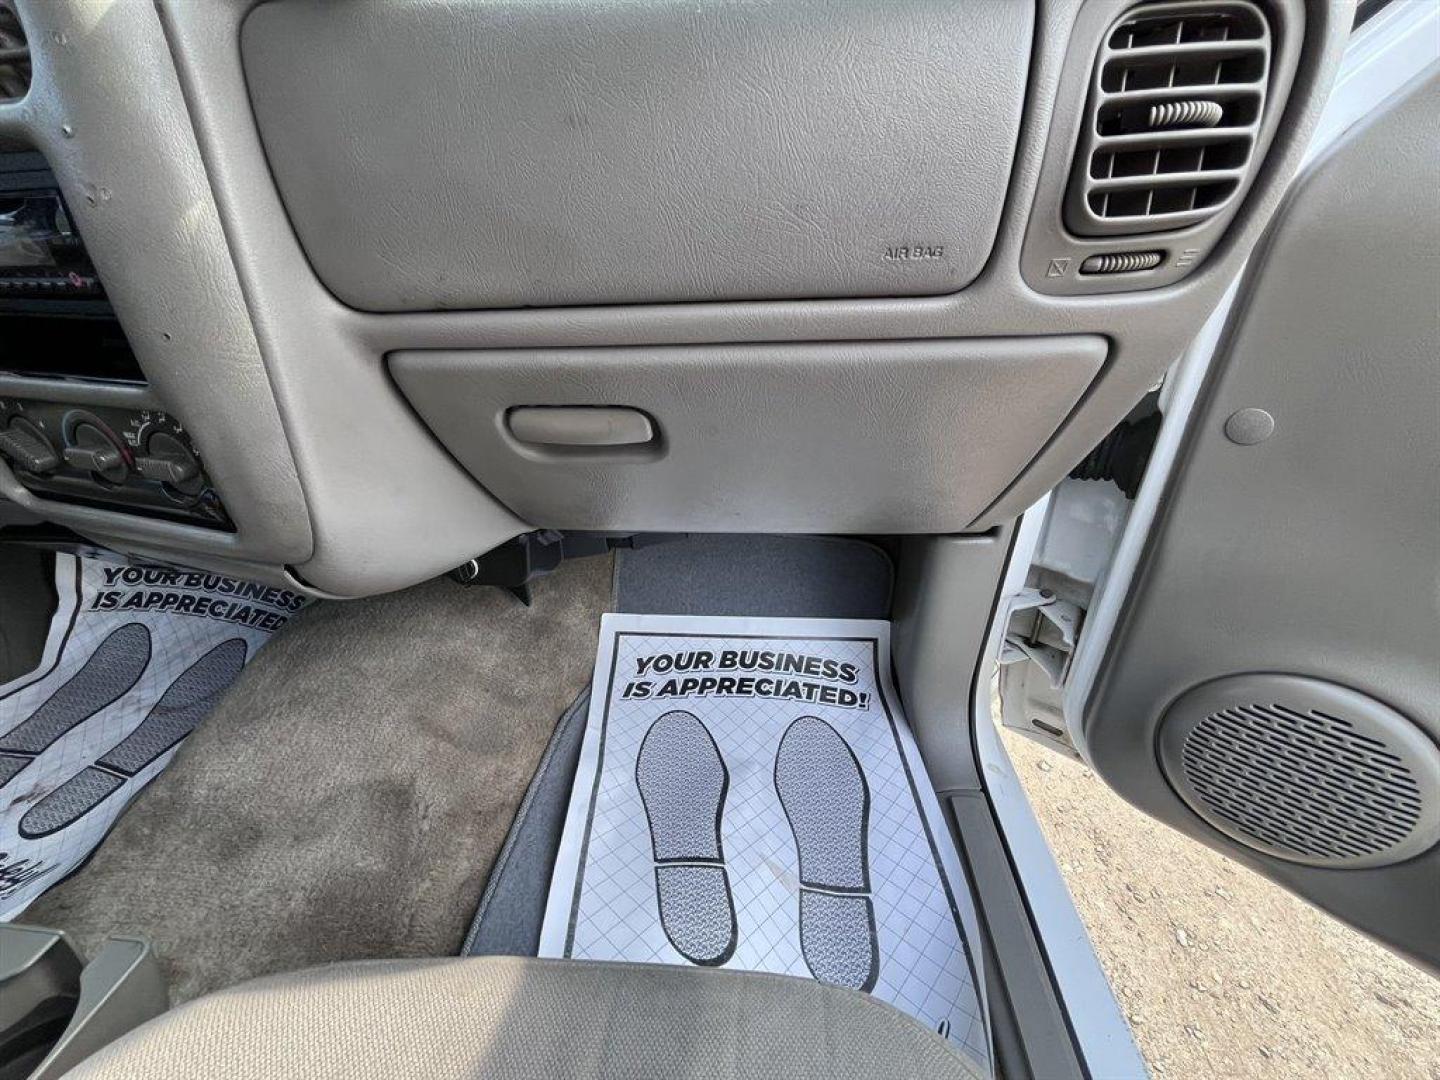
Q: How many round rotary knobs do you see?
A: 3